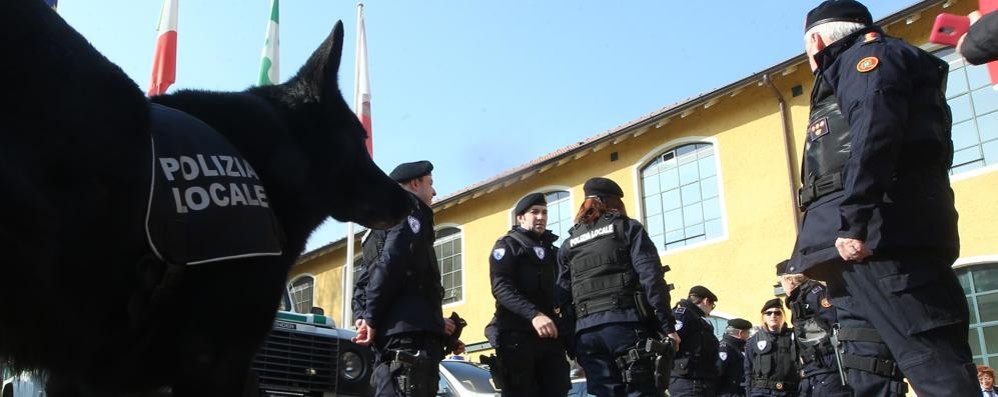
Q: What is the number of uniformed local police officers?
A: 8